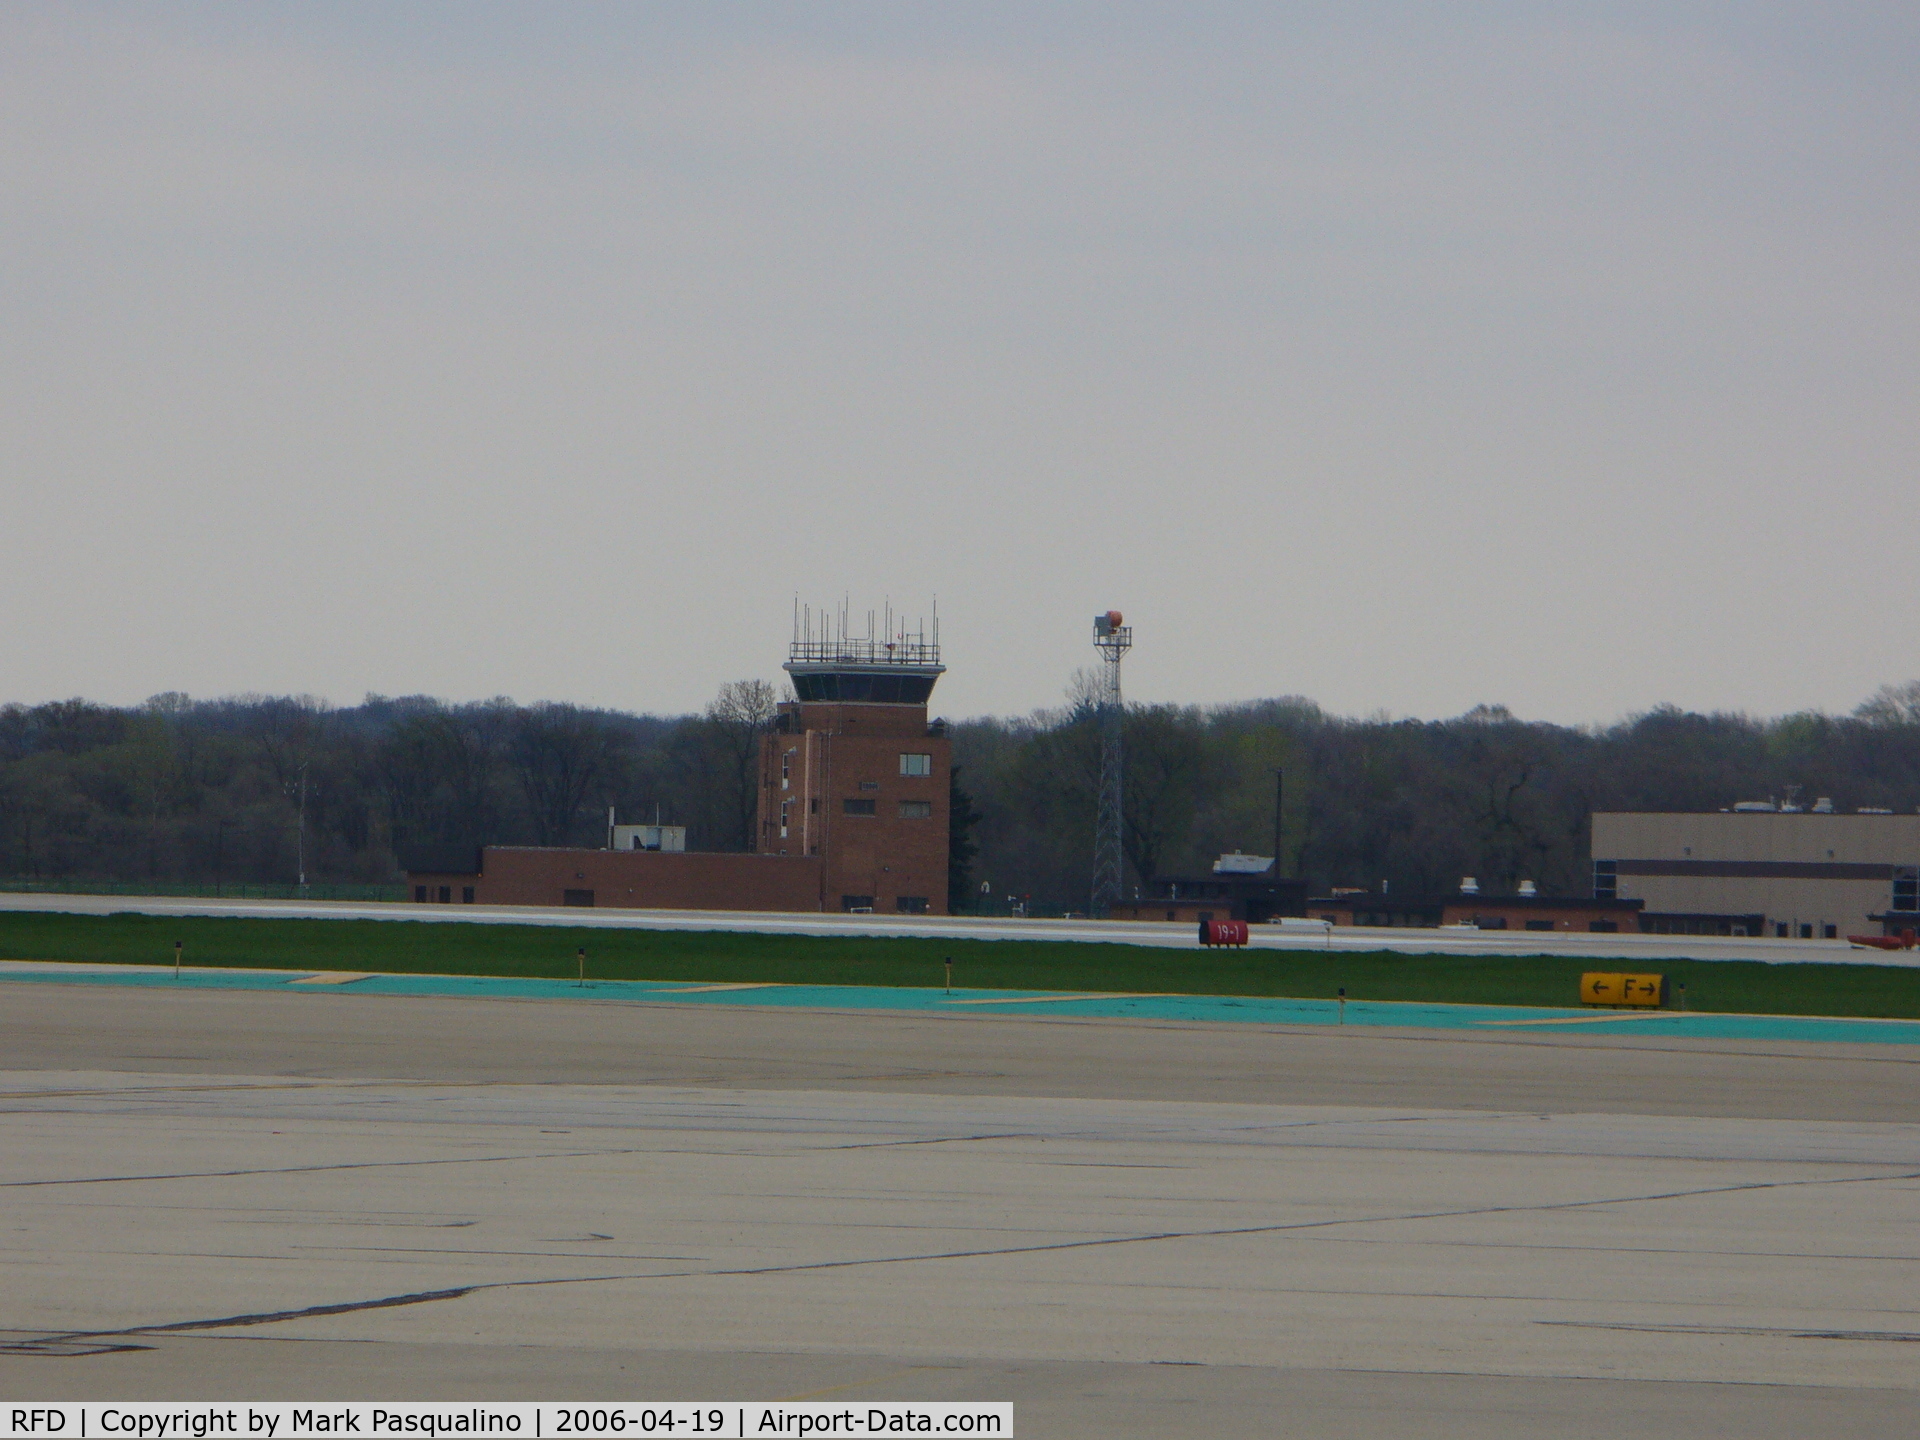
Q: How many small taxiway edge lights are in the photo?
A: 5